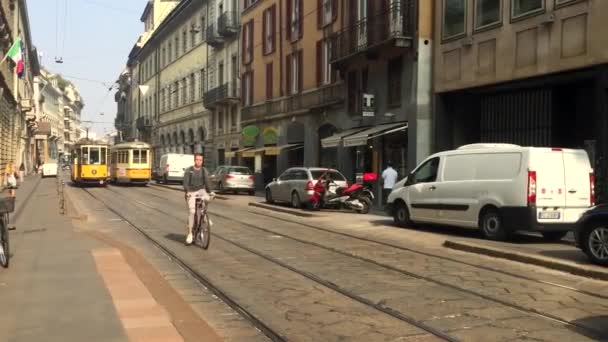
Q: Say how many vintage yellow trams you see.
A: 2